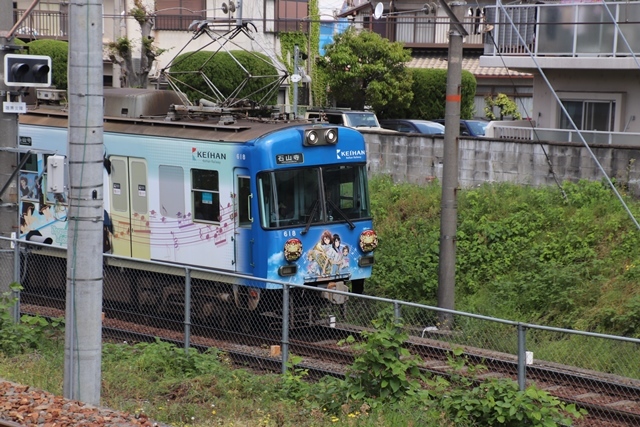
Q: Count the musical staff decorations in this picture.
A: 1